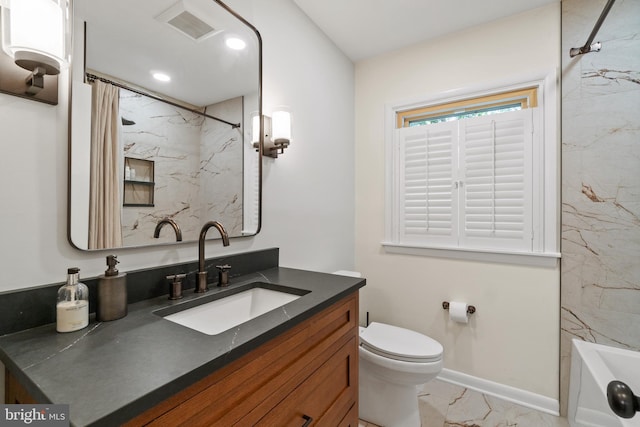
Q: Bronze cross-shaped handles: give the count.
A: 2